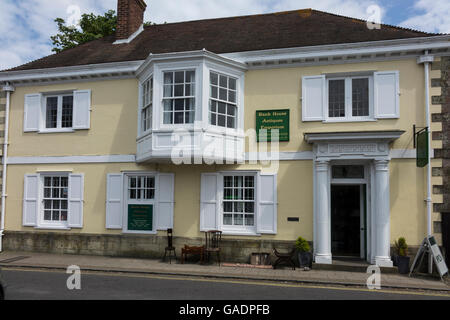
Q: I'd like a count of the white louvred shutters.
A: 10